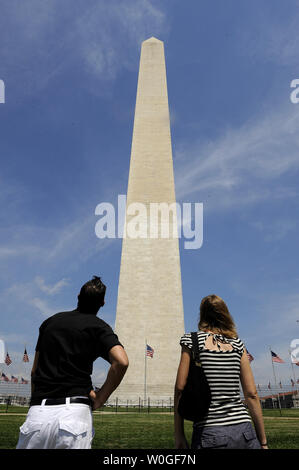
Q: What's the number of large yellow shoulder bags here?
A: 0